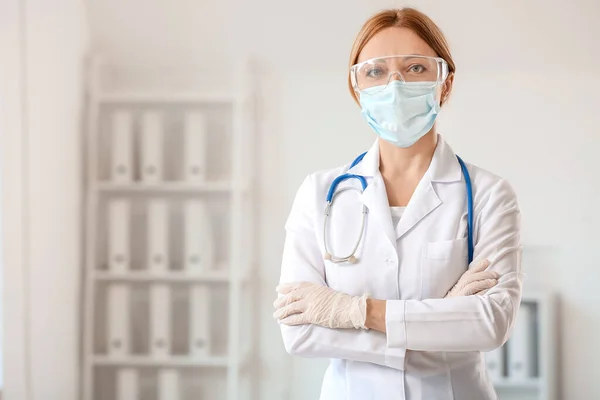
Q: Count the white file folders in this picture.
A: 13